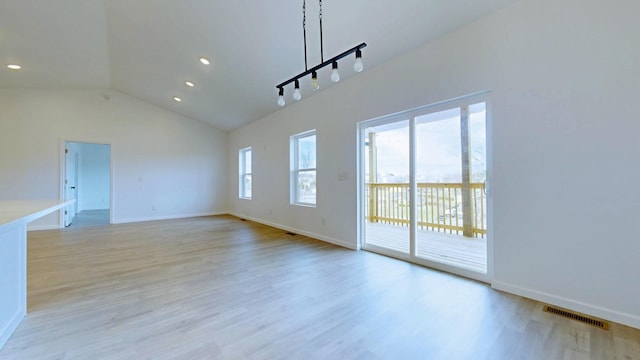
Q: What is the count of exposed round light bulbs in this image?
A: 5